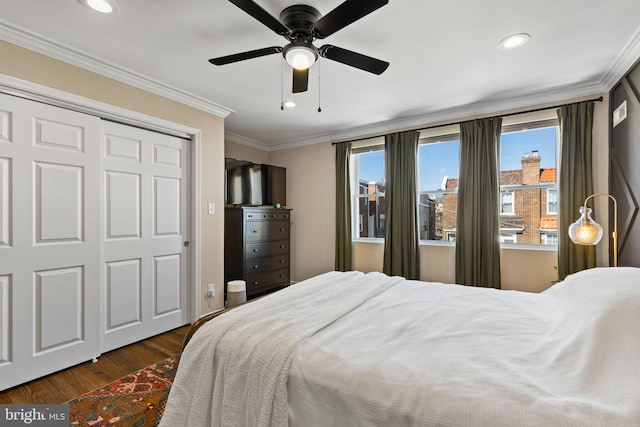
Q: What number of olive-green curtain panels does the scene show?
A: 4